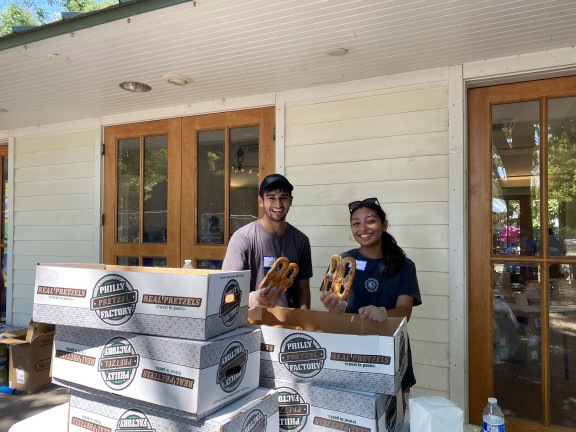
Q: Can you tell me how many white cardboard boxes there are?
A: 5